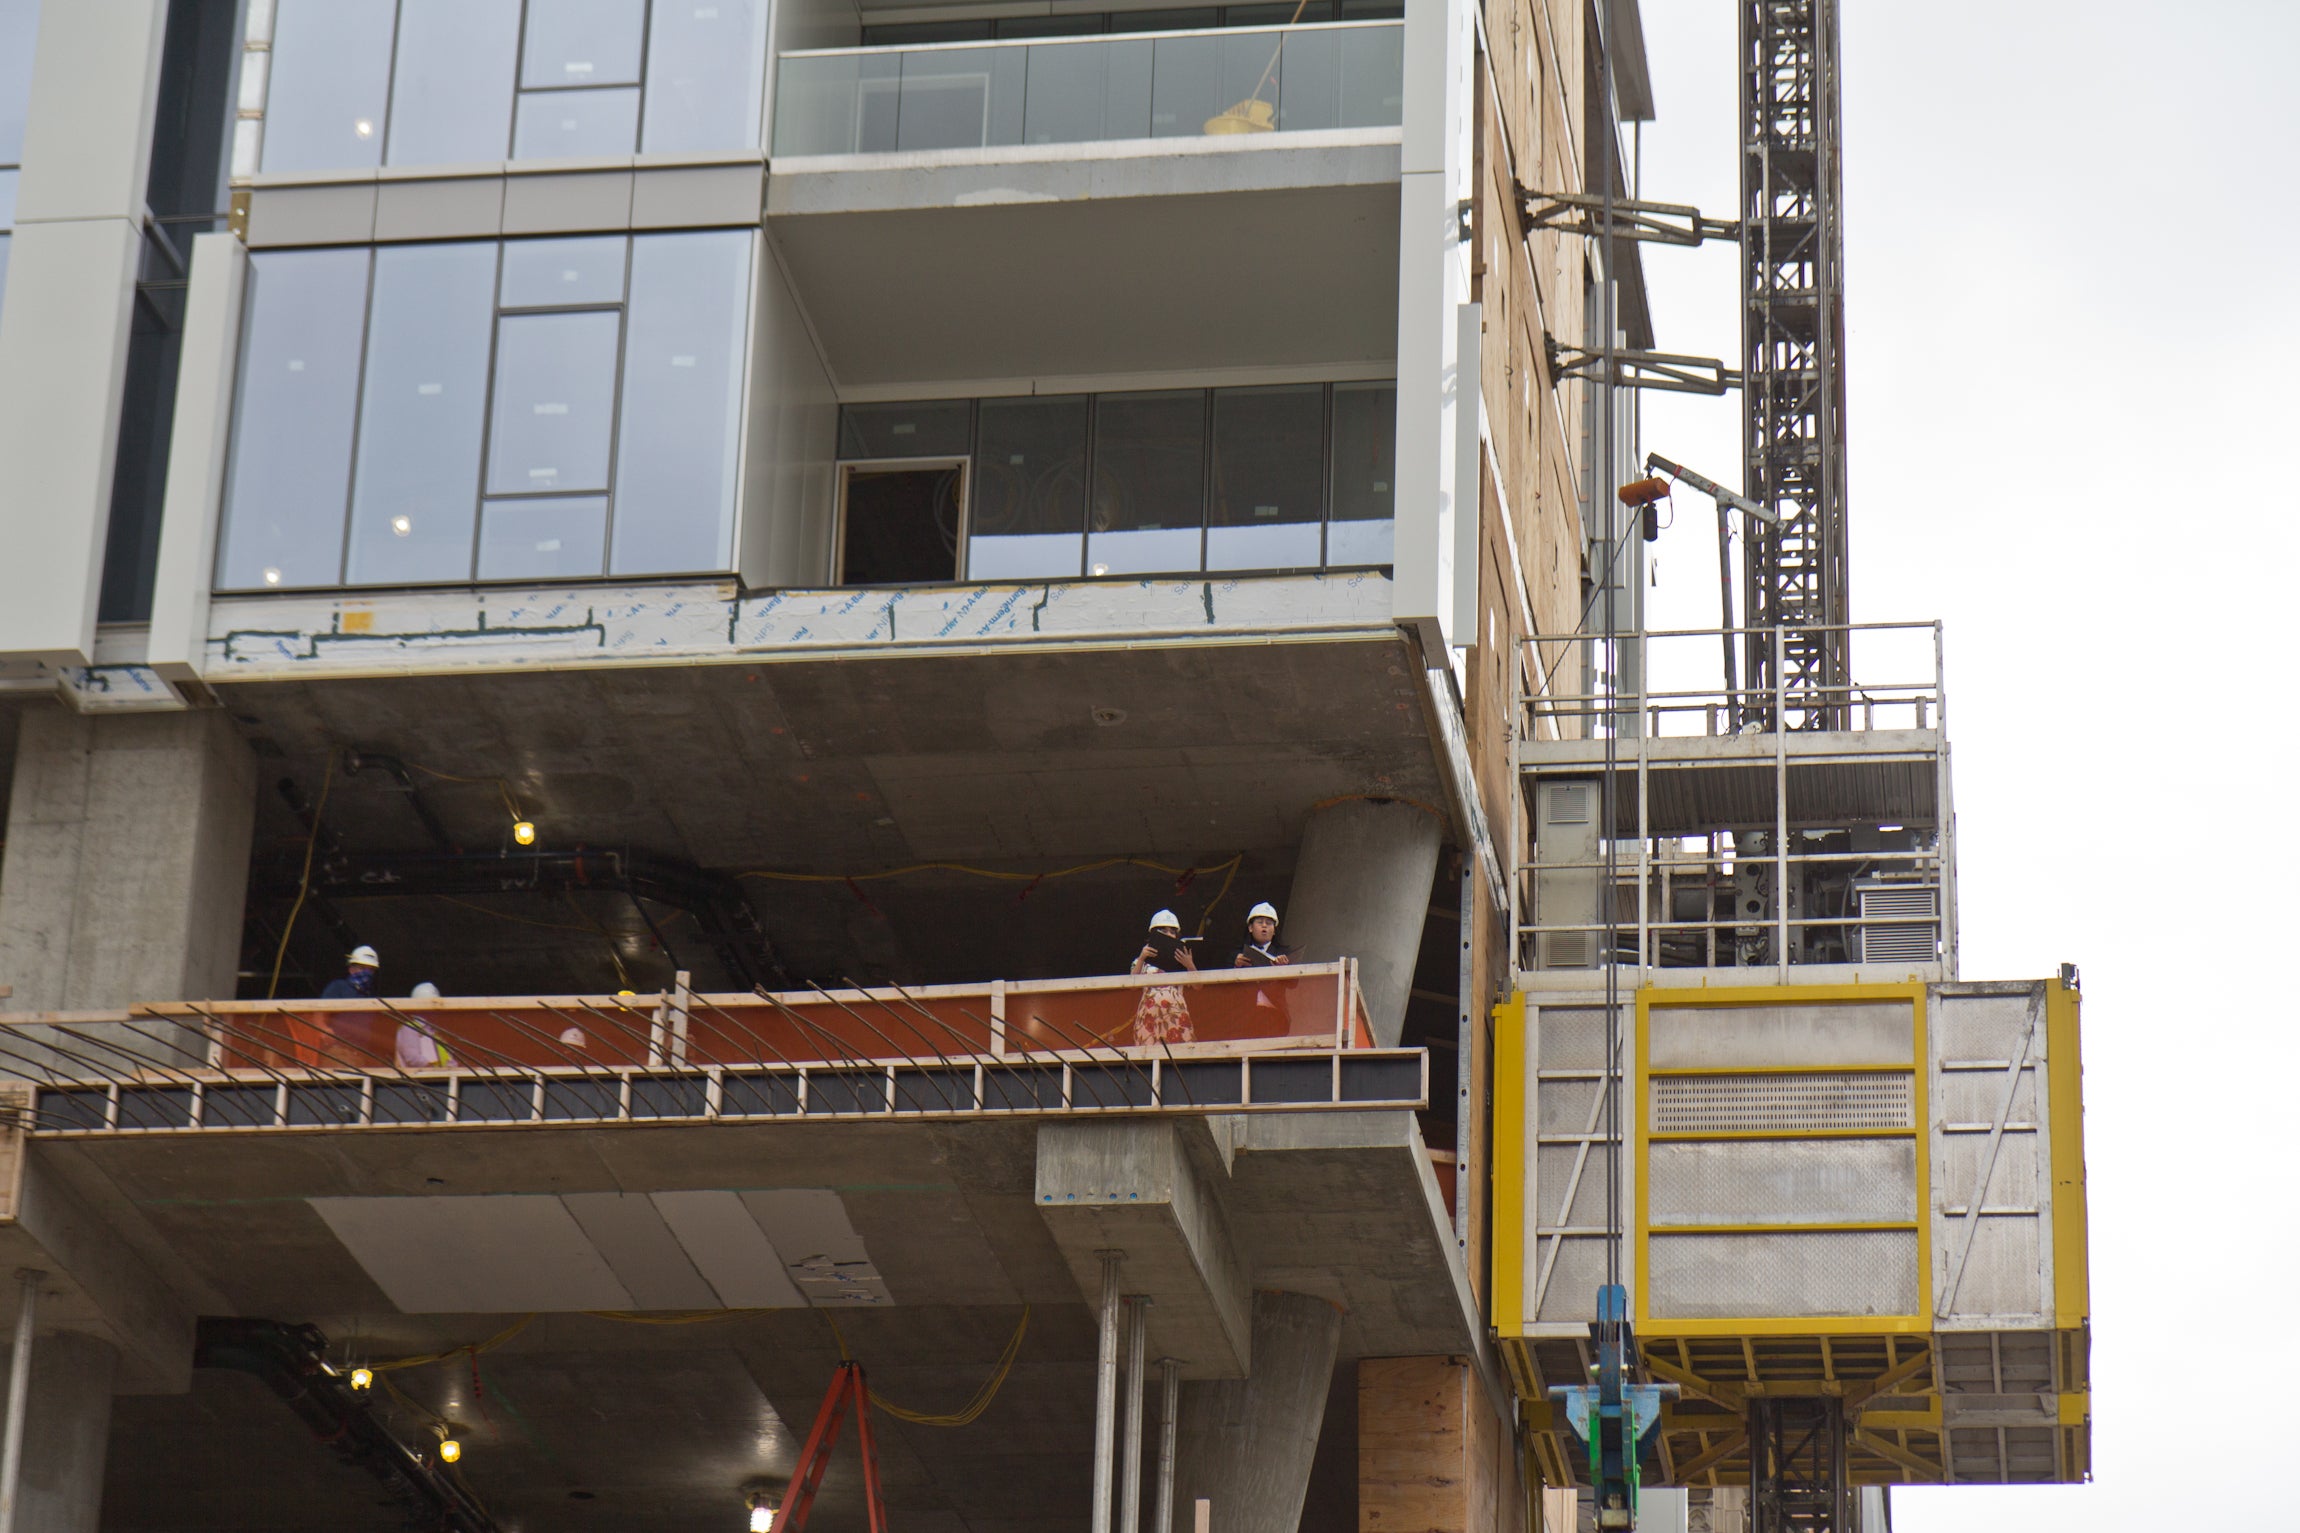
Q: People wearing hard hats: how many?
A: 5